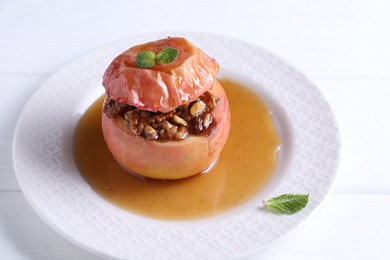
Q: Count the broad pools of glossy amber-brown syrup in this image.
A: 1